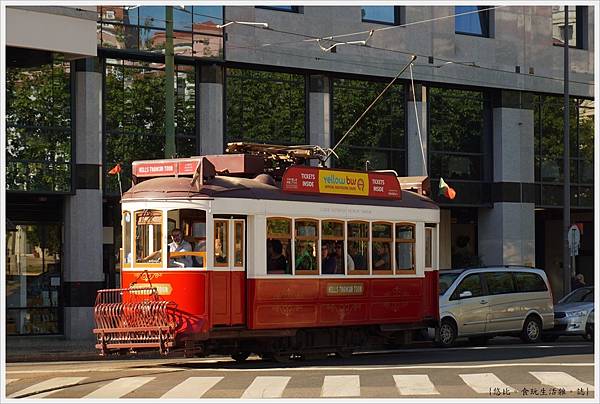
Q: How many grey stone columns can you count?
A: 5